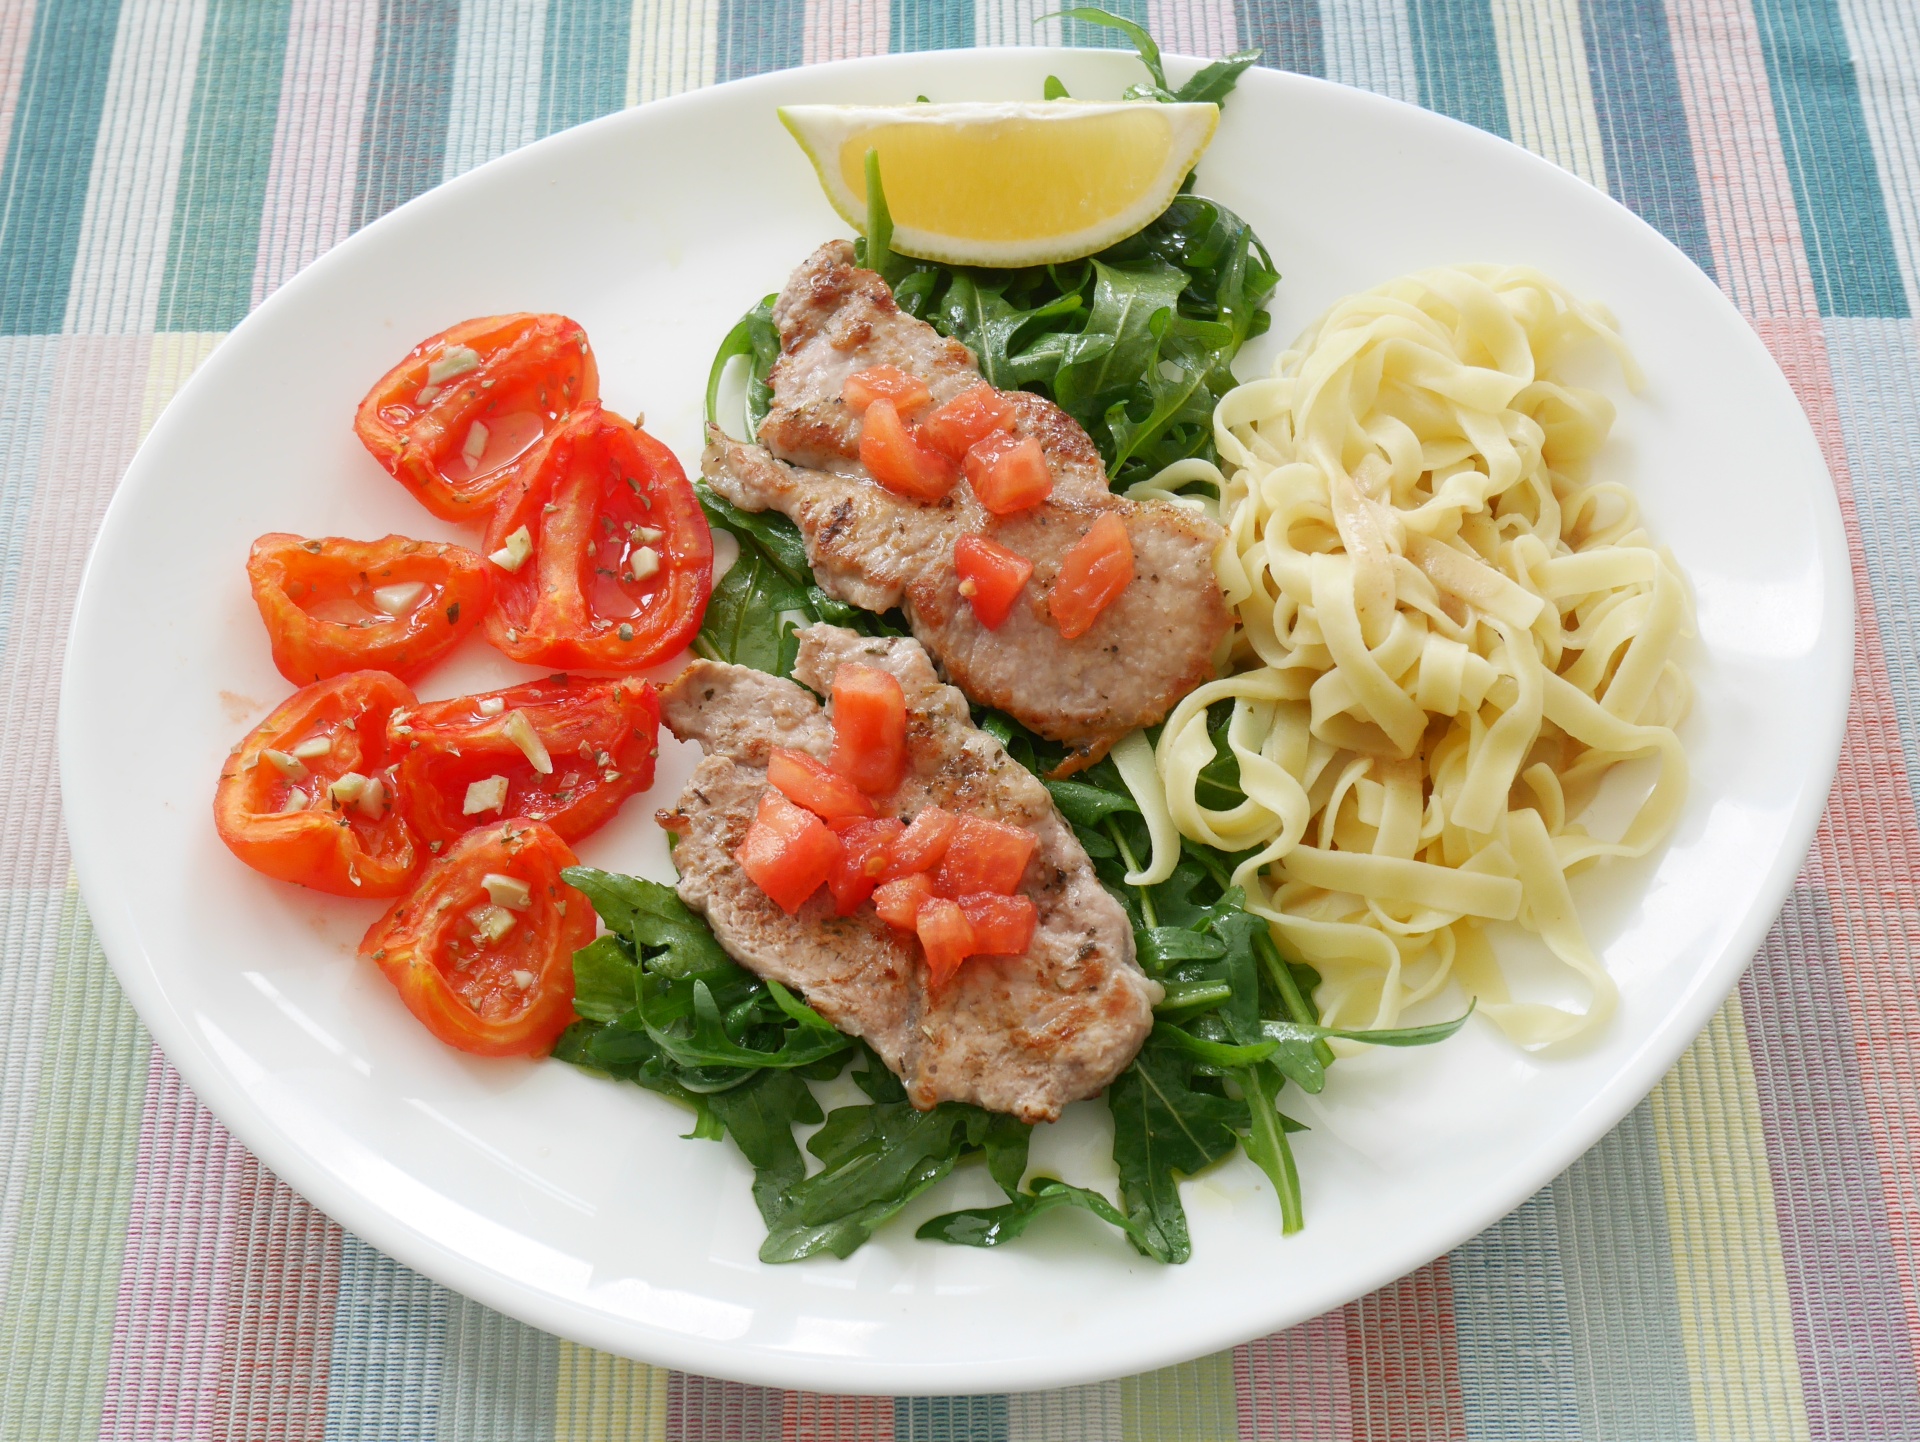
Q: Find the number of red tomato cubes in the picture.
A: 15